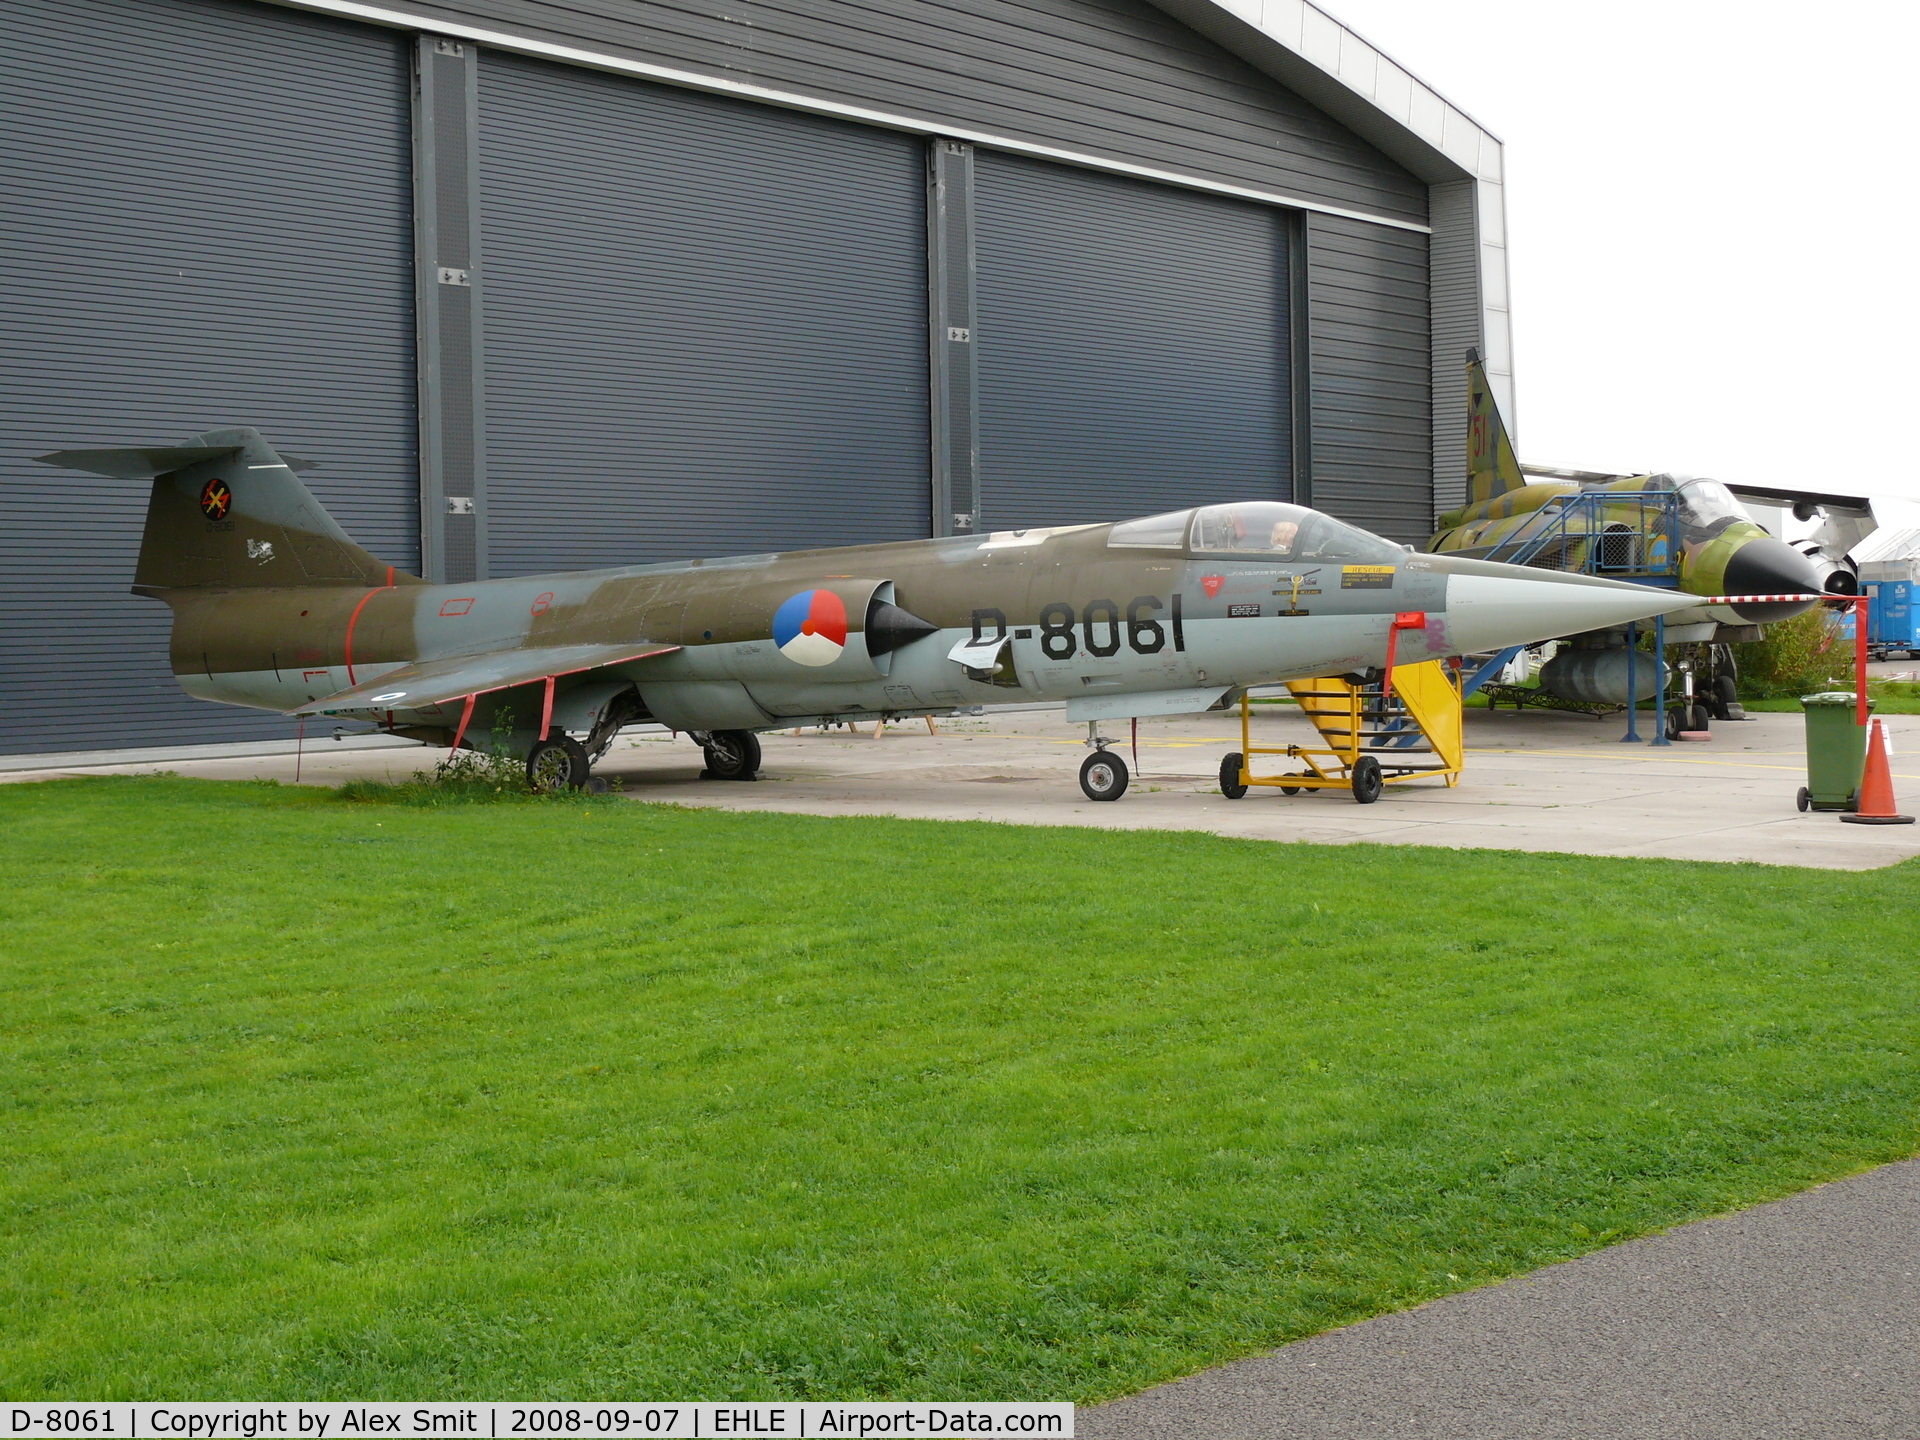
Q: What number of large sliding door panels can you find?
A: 3